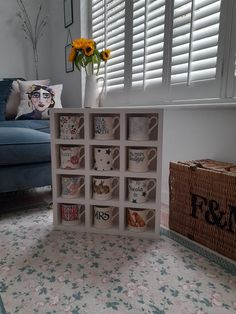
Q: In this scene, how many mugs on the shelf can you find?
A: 12